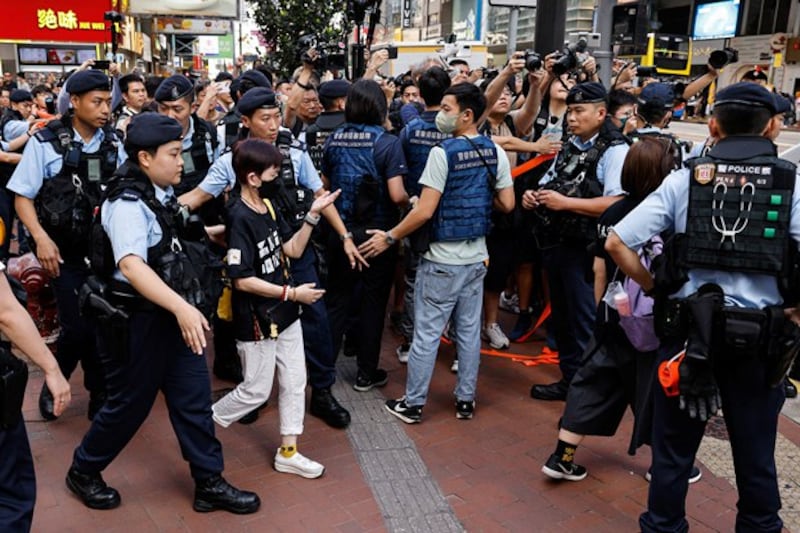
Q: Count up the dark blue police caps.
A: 11